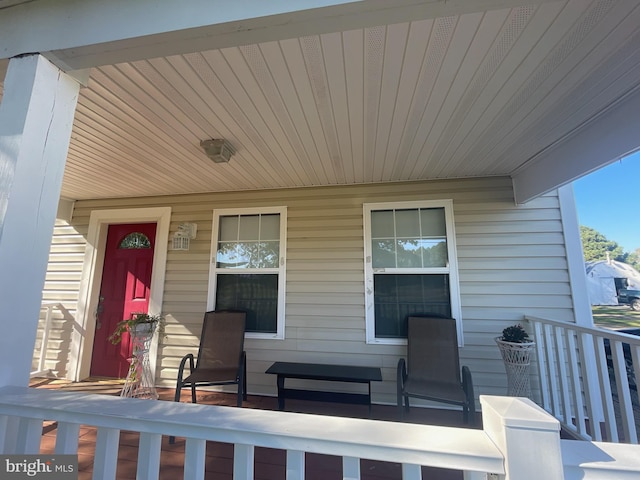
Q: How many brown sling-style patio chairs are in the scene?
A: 2